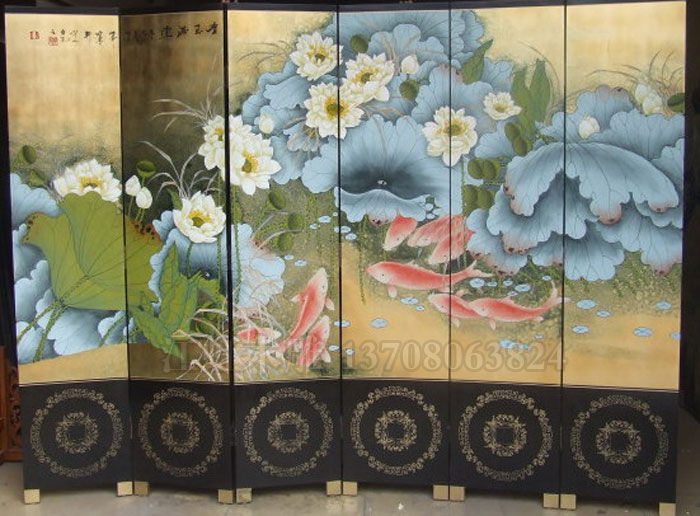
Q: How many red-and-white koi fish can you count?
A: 9